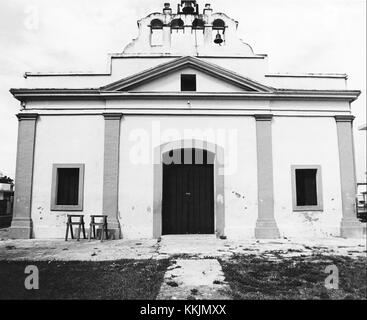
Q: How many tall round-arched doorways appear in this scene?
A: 1